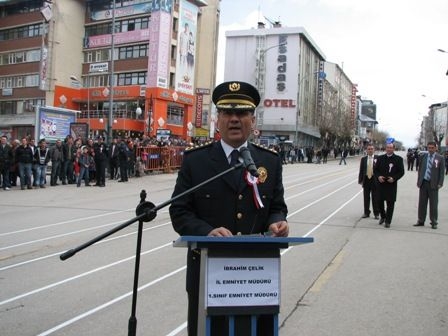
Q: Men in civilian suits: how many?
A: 3